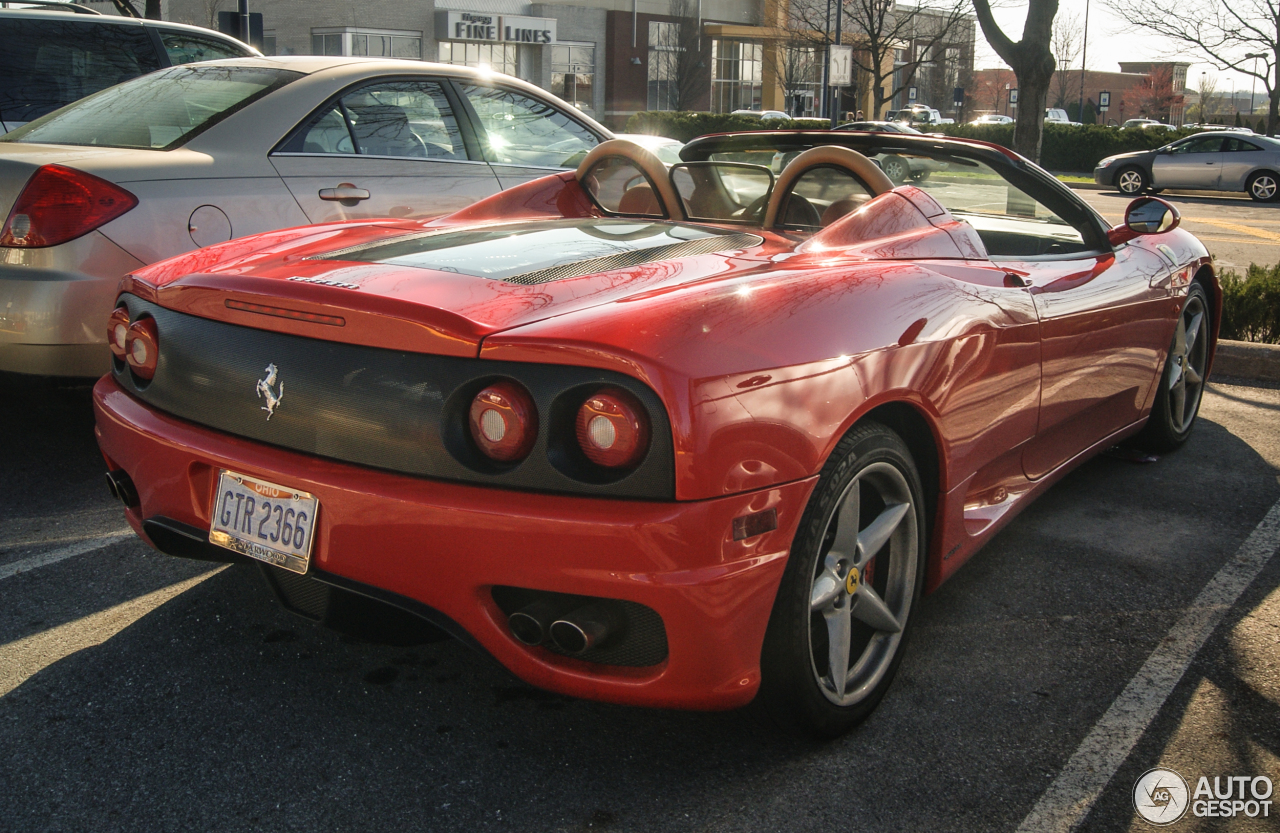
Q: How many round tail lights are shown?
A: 4